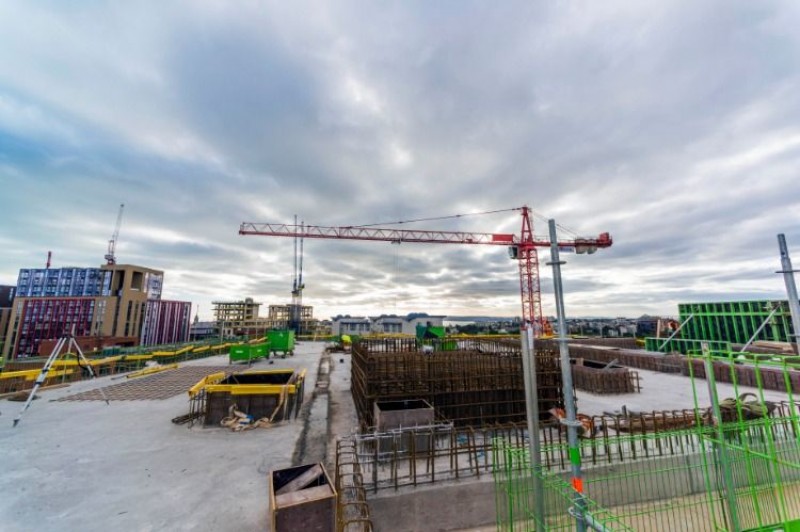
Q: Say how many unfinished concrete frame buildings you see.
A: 2